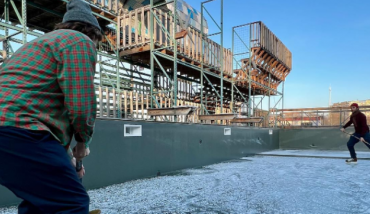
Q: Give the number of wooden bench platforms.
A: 3